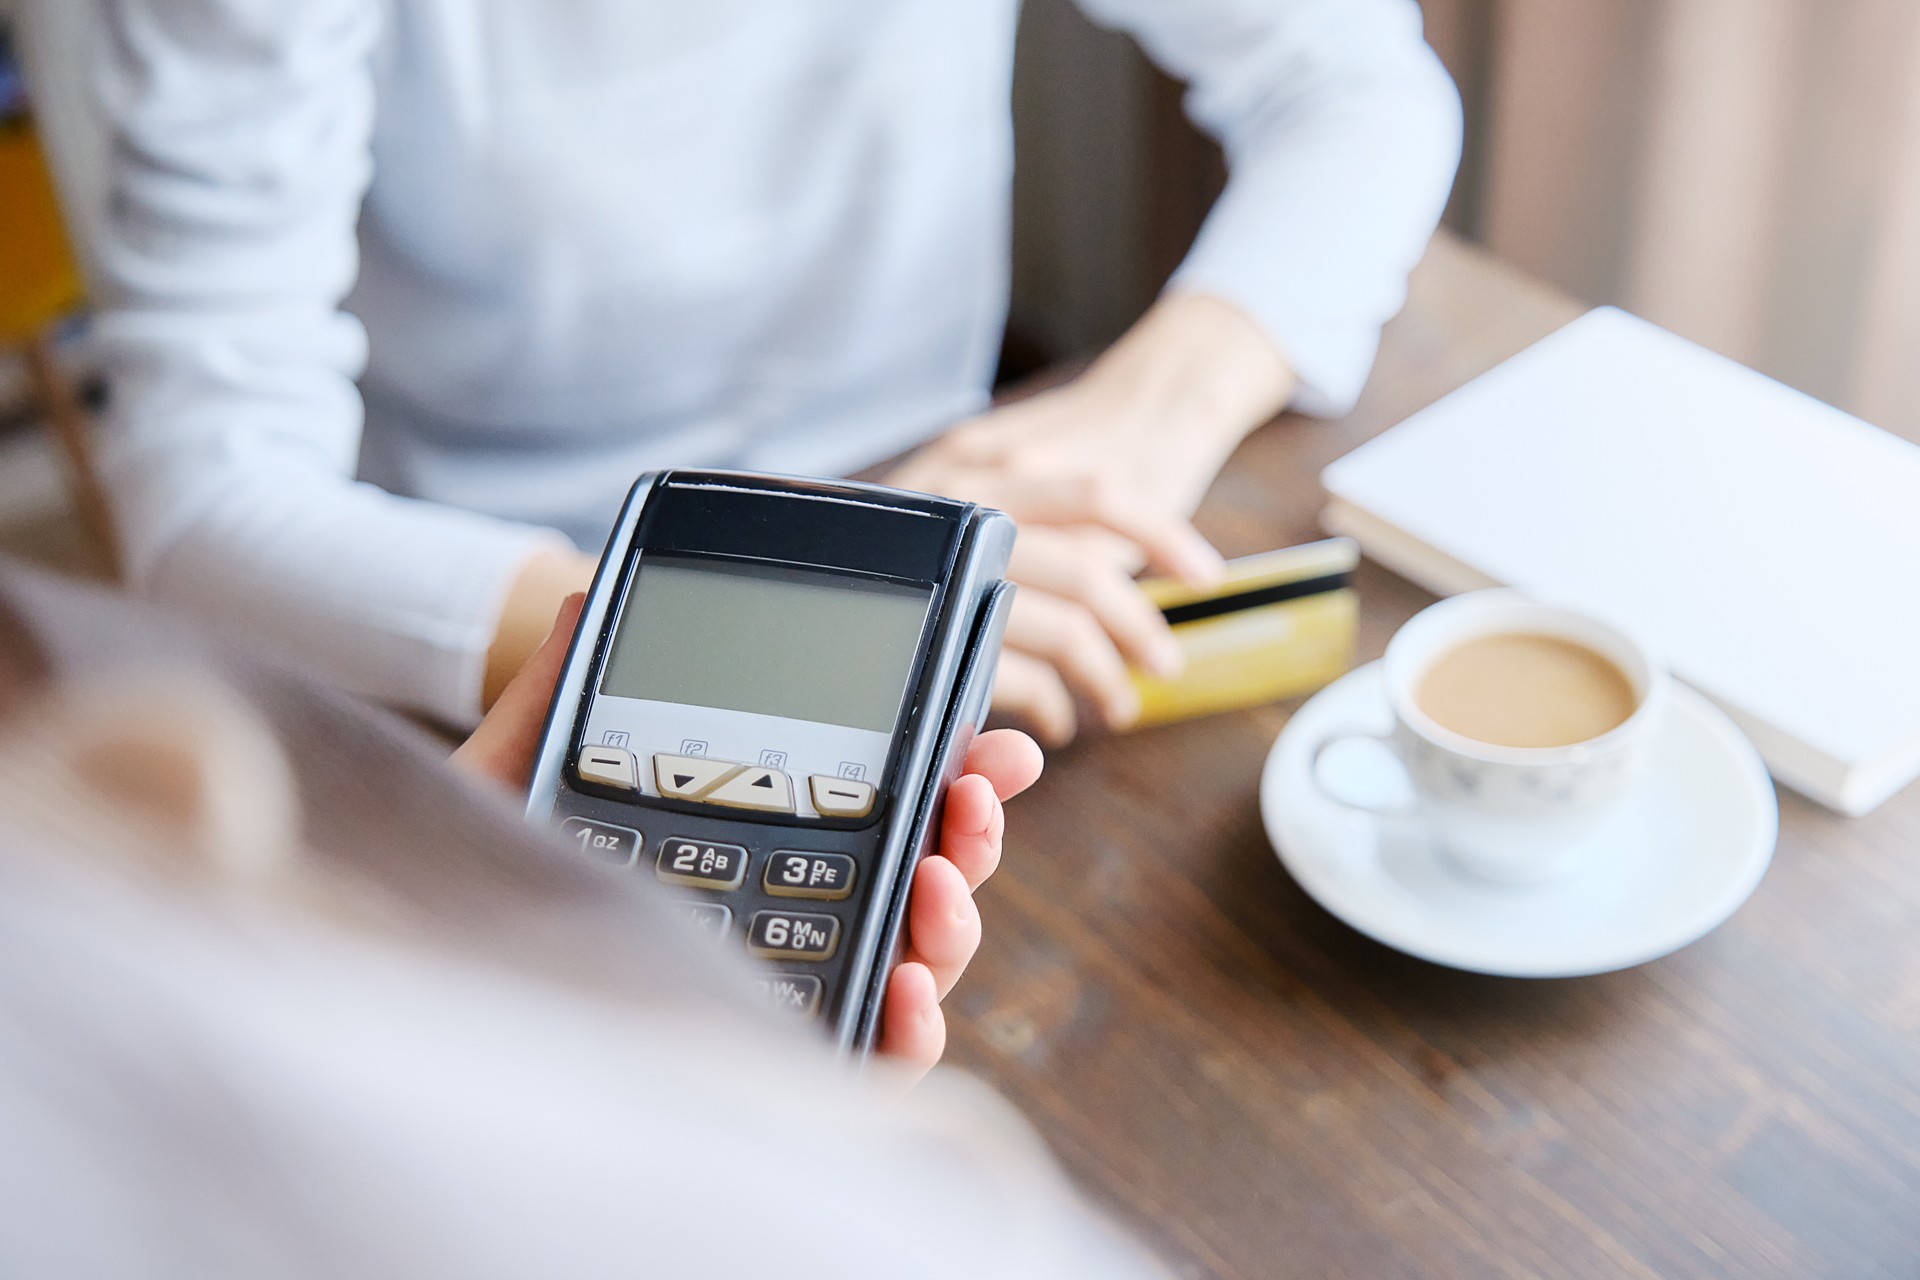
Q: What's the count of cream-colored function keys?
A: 4